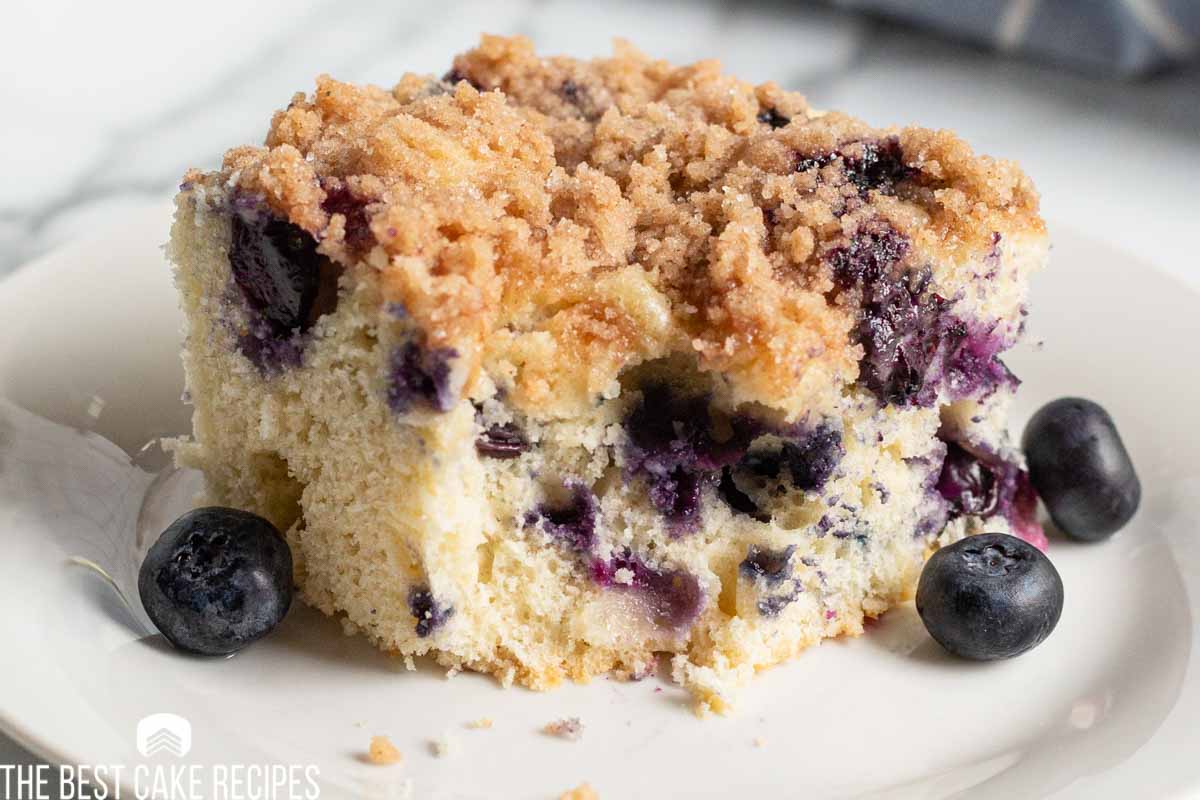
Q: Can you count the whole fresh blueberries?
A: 3